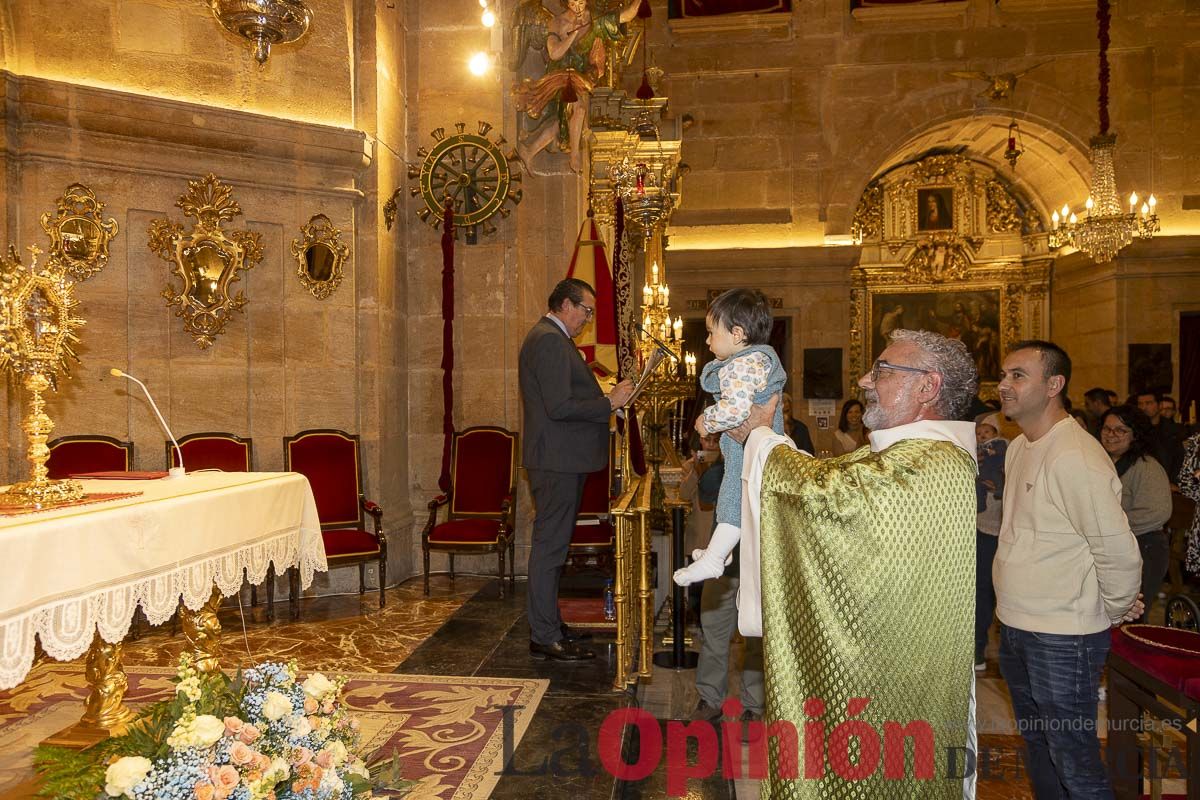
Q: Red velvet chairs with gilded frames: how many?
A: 5